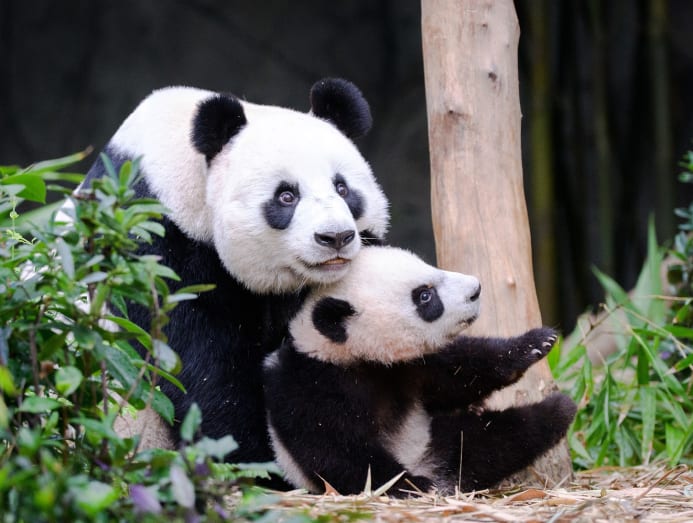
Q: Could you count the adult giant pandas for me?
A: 1